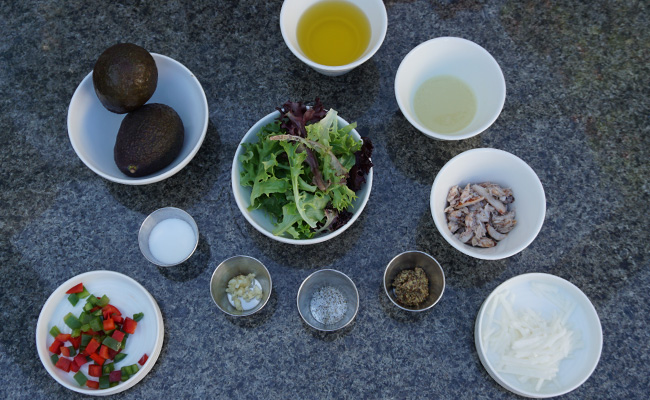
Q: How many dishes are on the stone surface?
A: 11